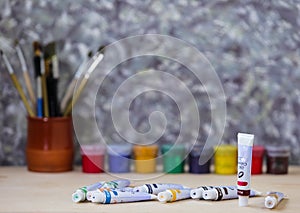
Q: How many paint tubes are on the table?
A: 10